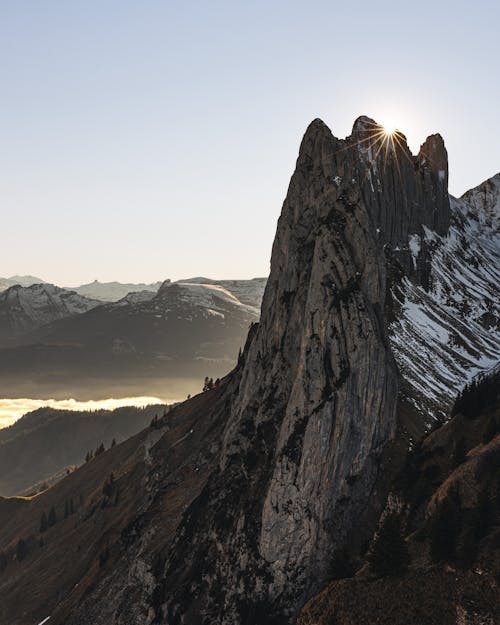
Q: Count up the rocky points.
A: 3